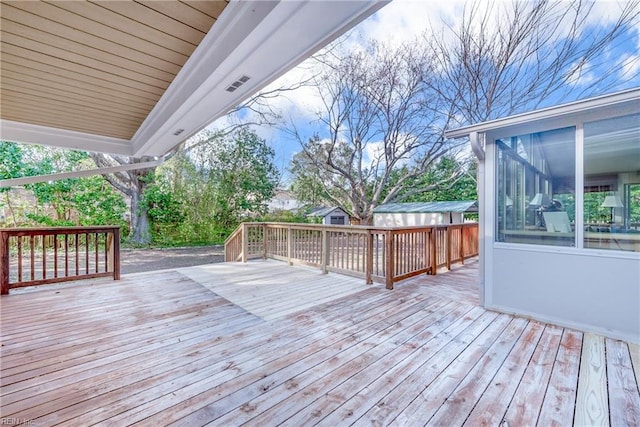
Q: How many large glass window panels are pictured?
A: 2